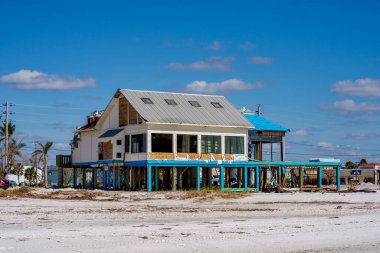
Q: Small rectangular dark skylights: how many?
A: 4